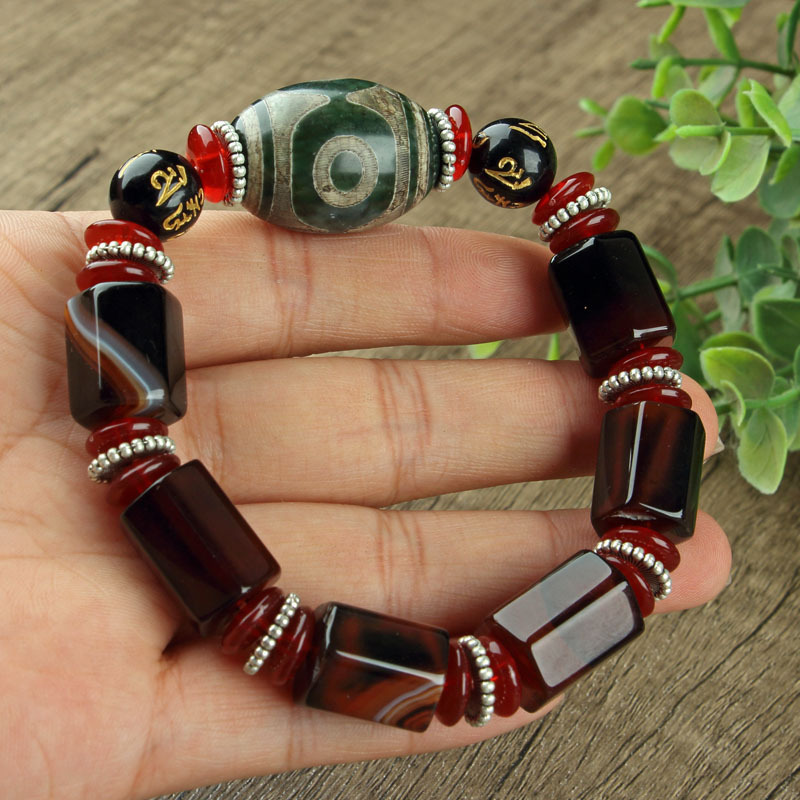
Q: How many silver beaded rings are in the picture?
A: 9